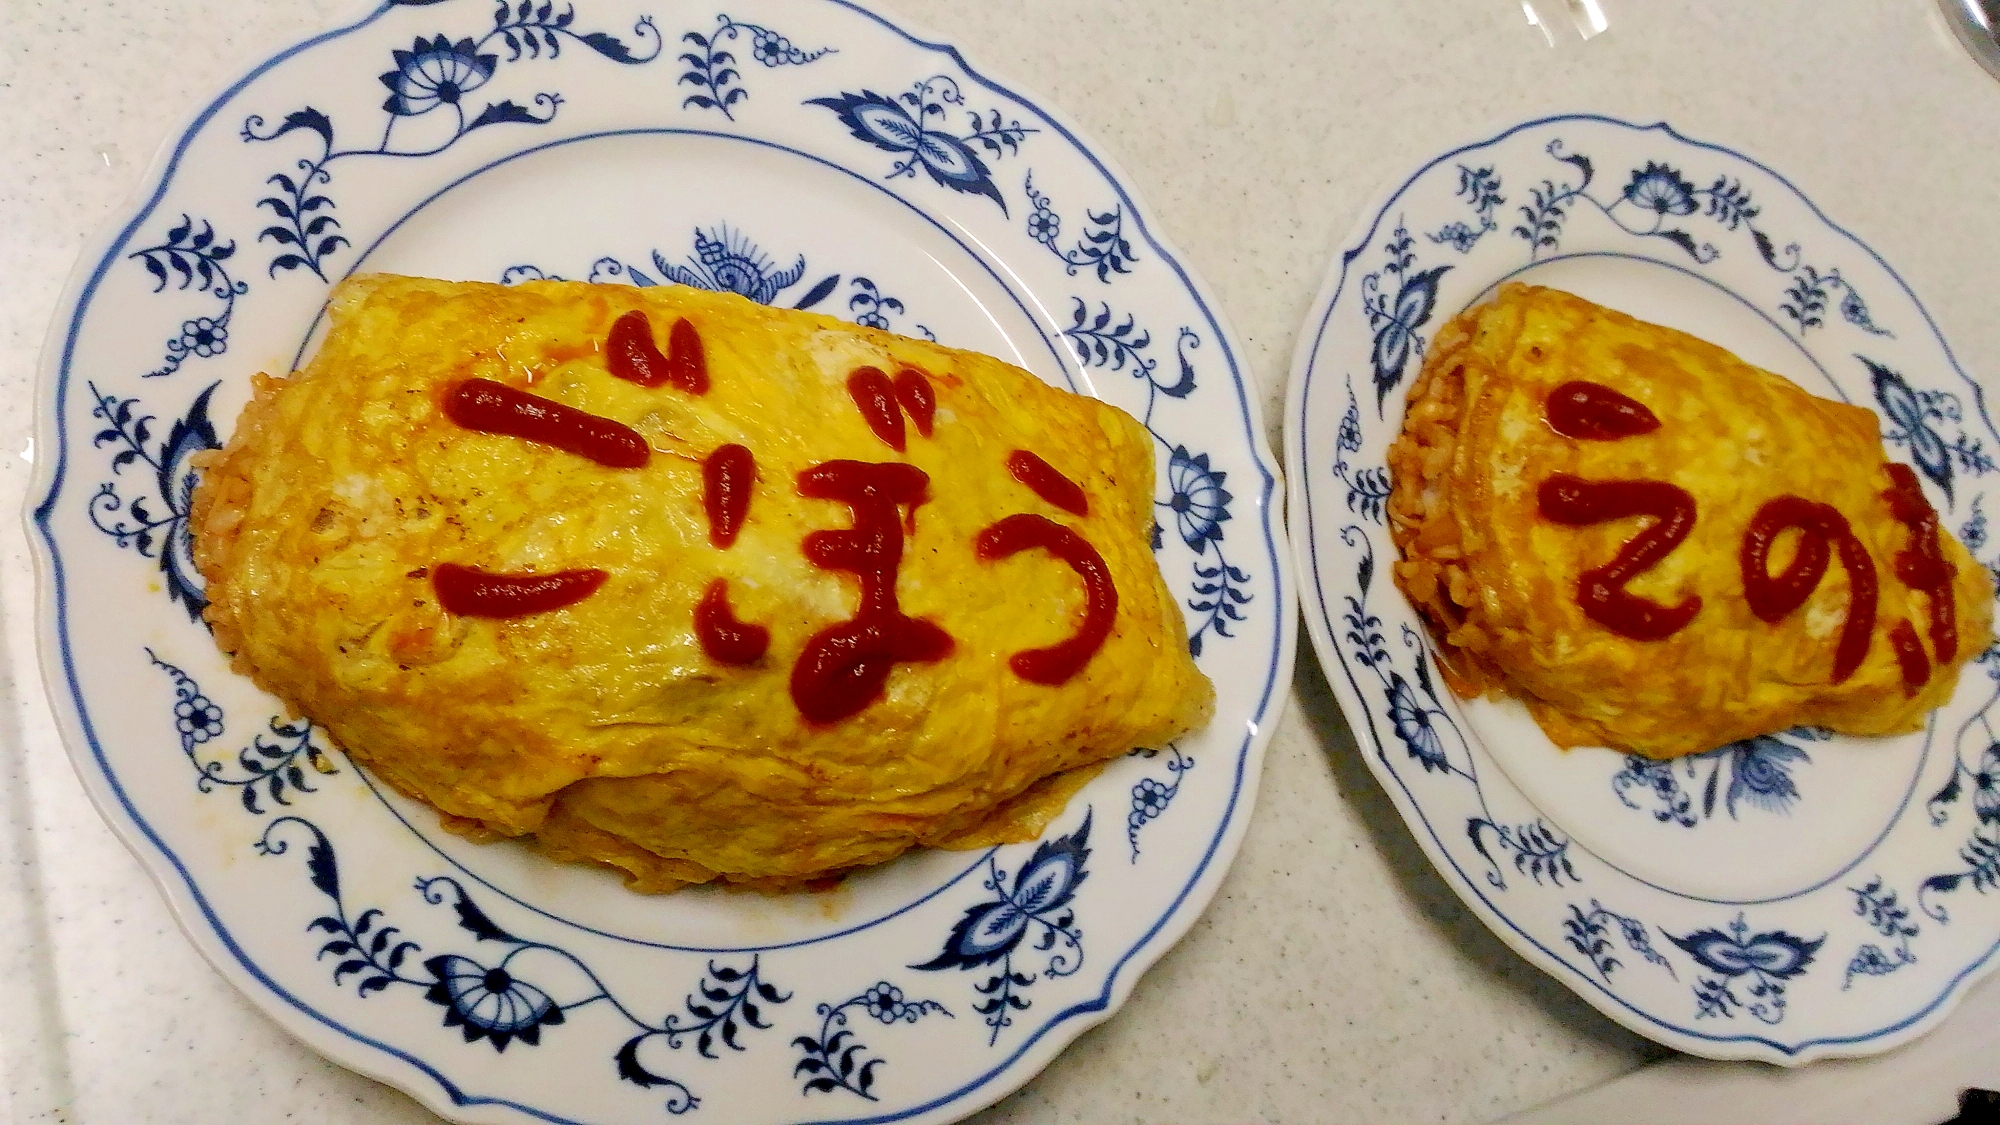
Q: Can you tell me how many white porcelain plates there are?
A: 2